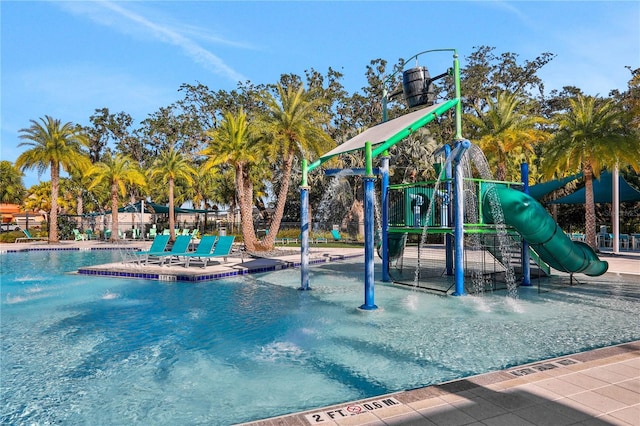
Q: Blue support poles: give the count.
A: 6